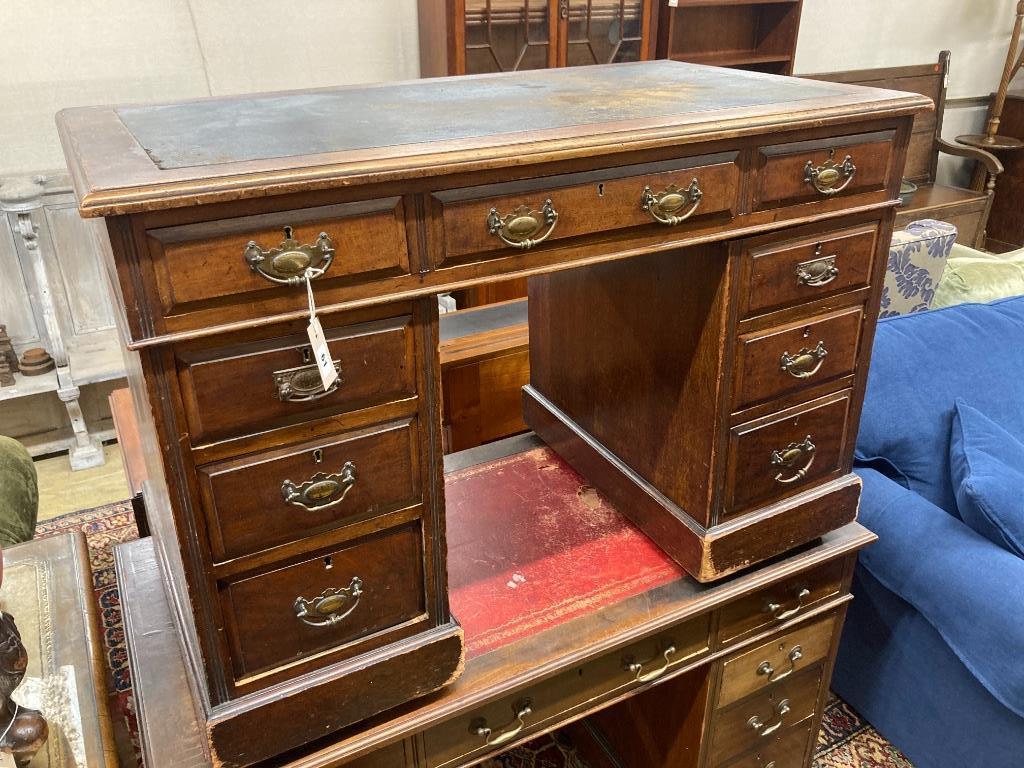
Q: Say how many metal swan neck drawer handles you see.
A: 5